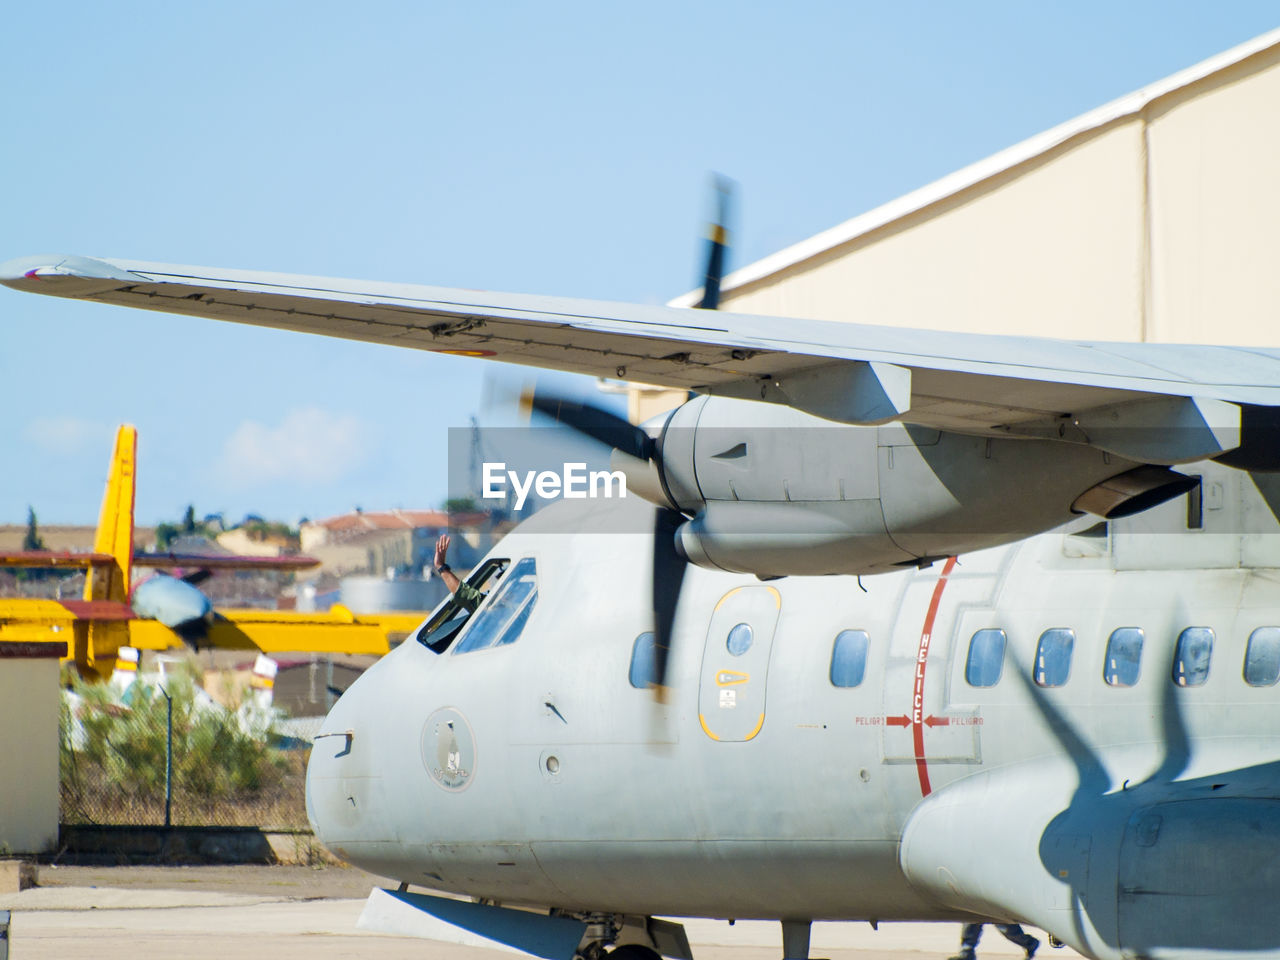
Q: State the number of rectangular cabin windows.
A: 7